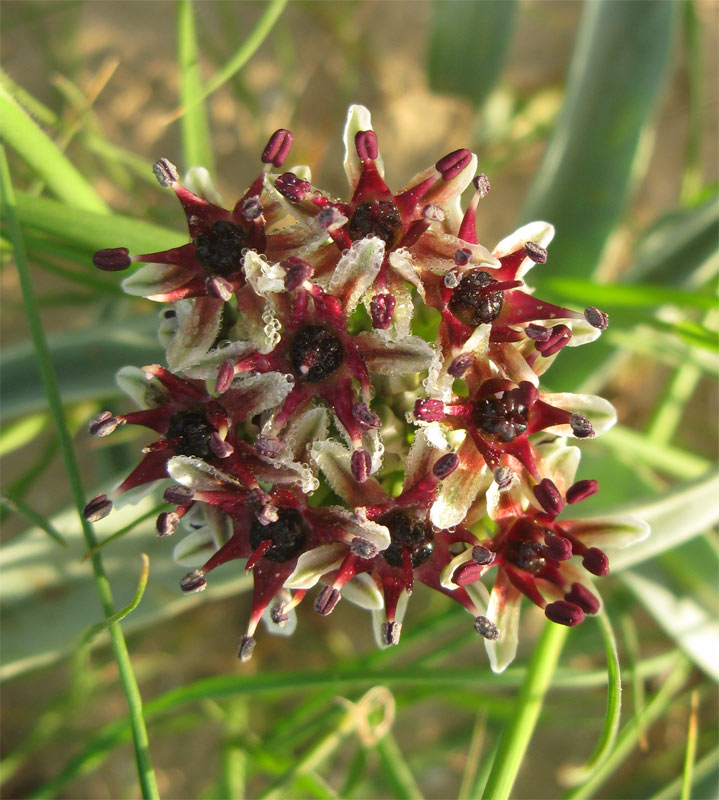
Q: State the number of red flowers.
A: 9